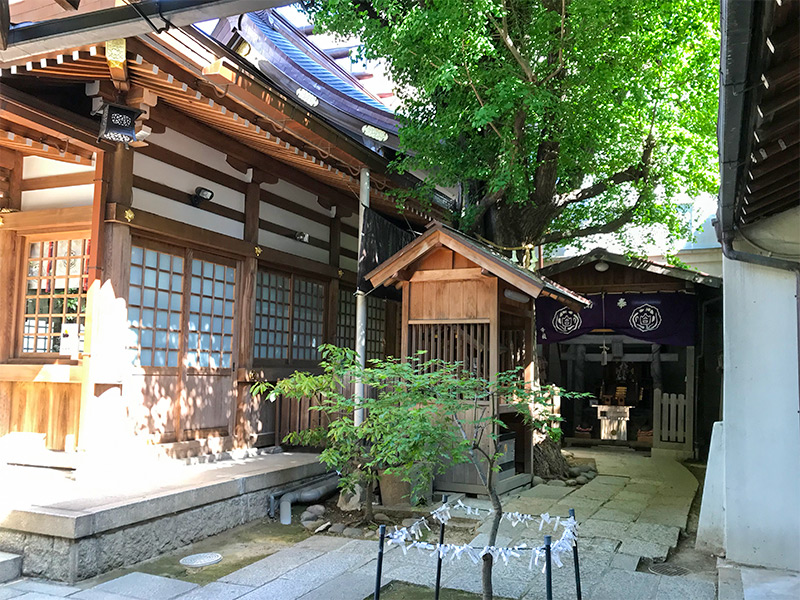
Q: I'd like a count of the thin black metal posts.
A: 4